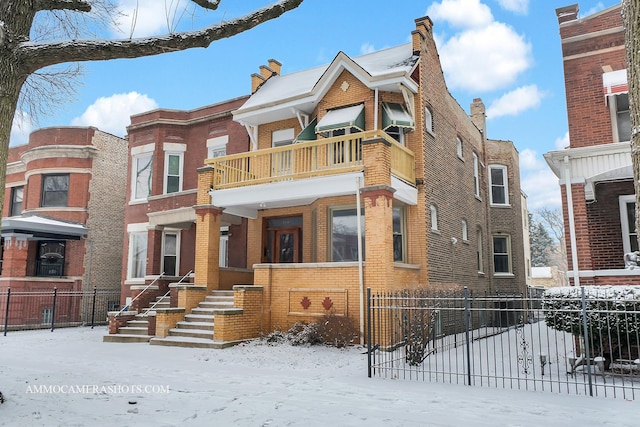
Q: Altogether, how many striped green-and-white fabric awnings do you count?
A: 3